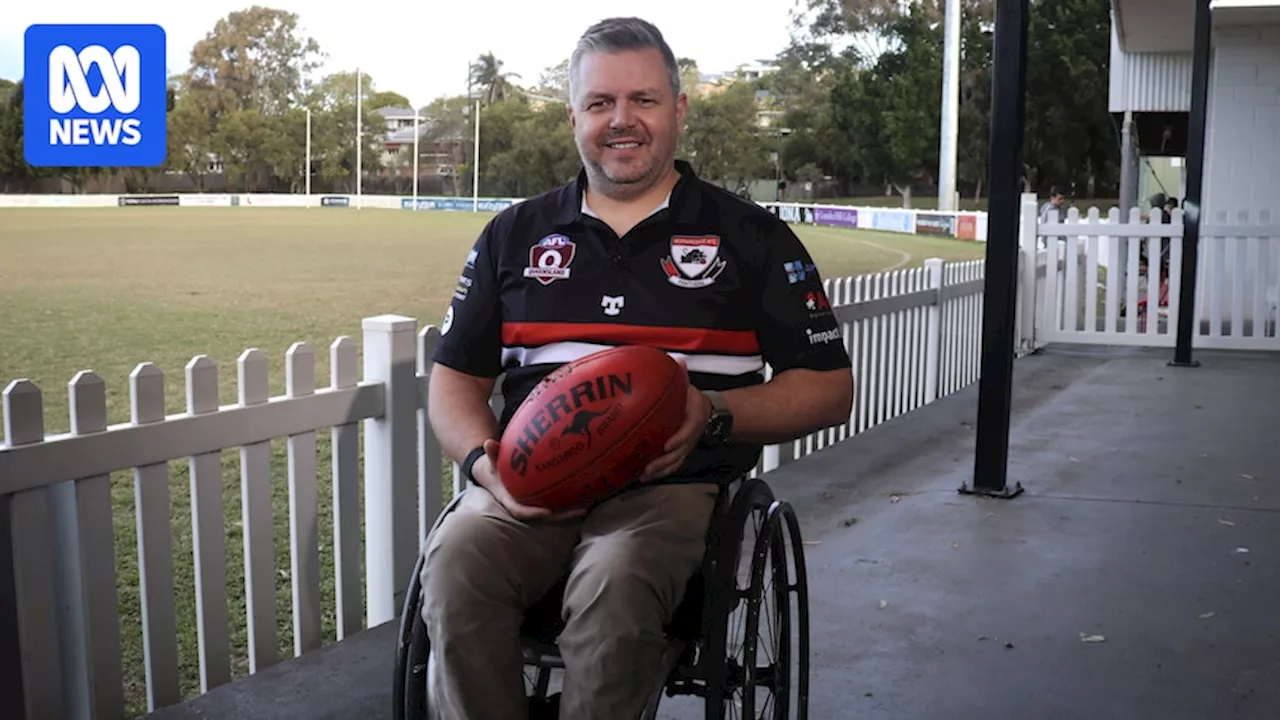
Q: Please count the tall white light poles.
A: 1